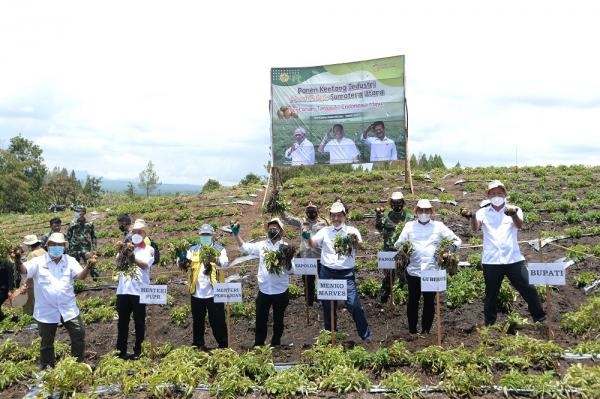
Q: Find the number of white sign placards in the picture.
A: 7